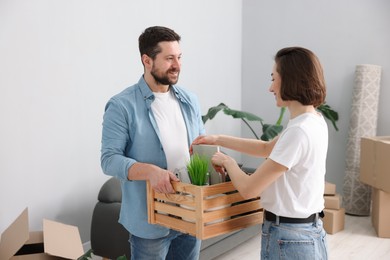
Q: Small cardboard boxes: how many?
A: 3